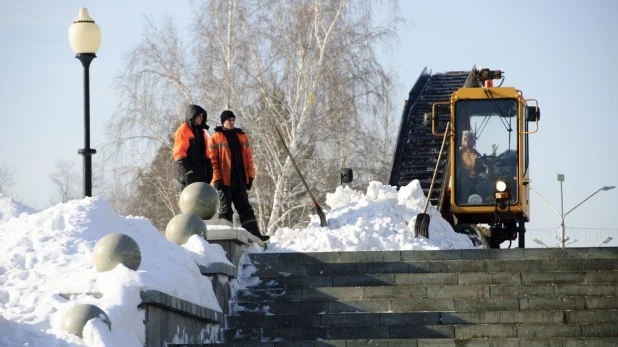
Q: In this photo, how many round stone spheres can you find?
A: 4